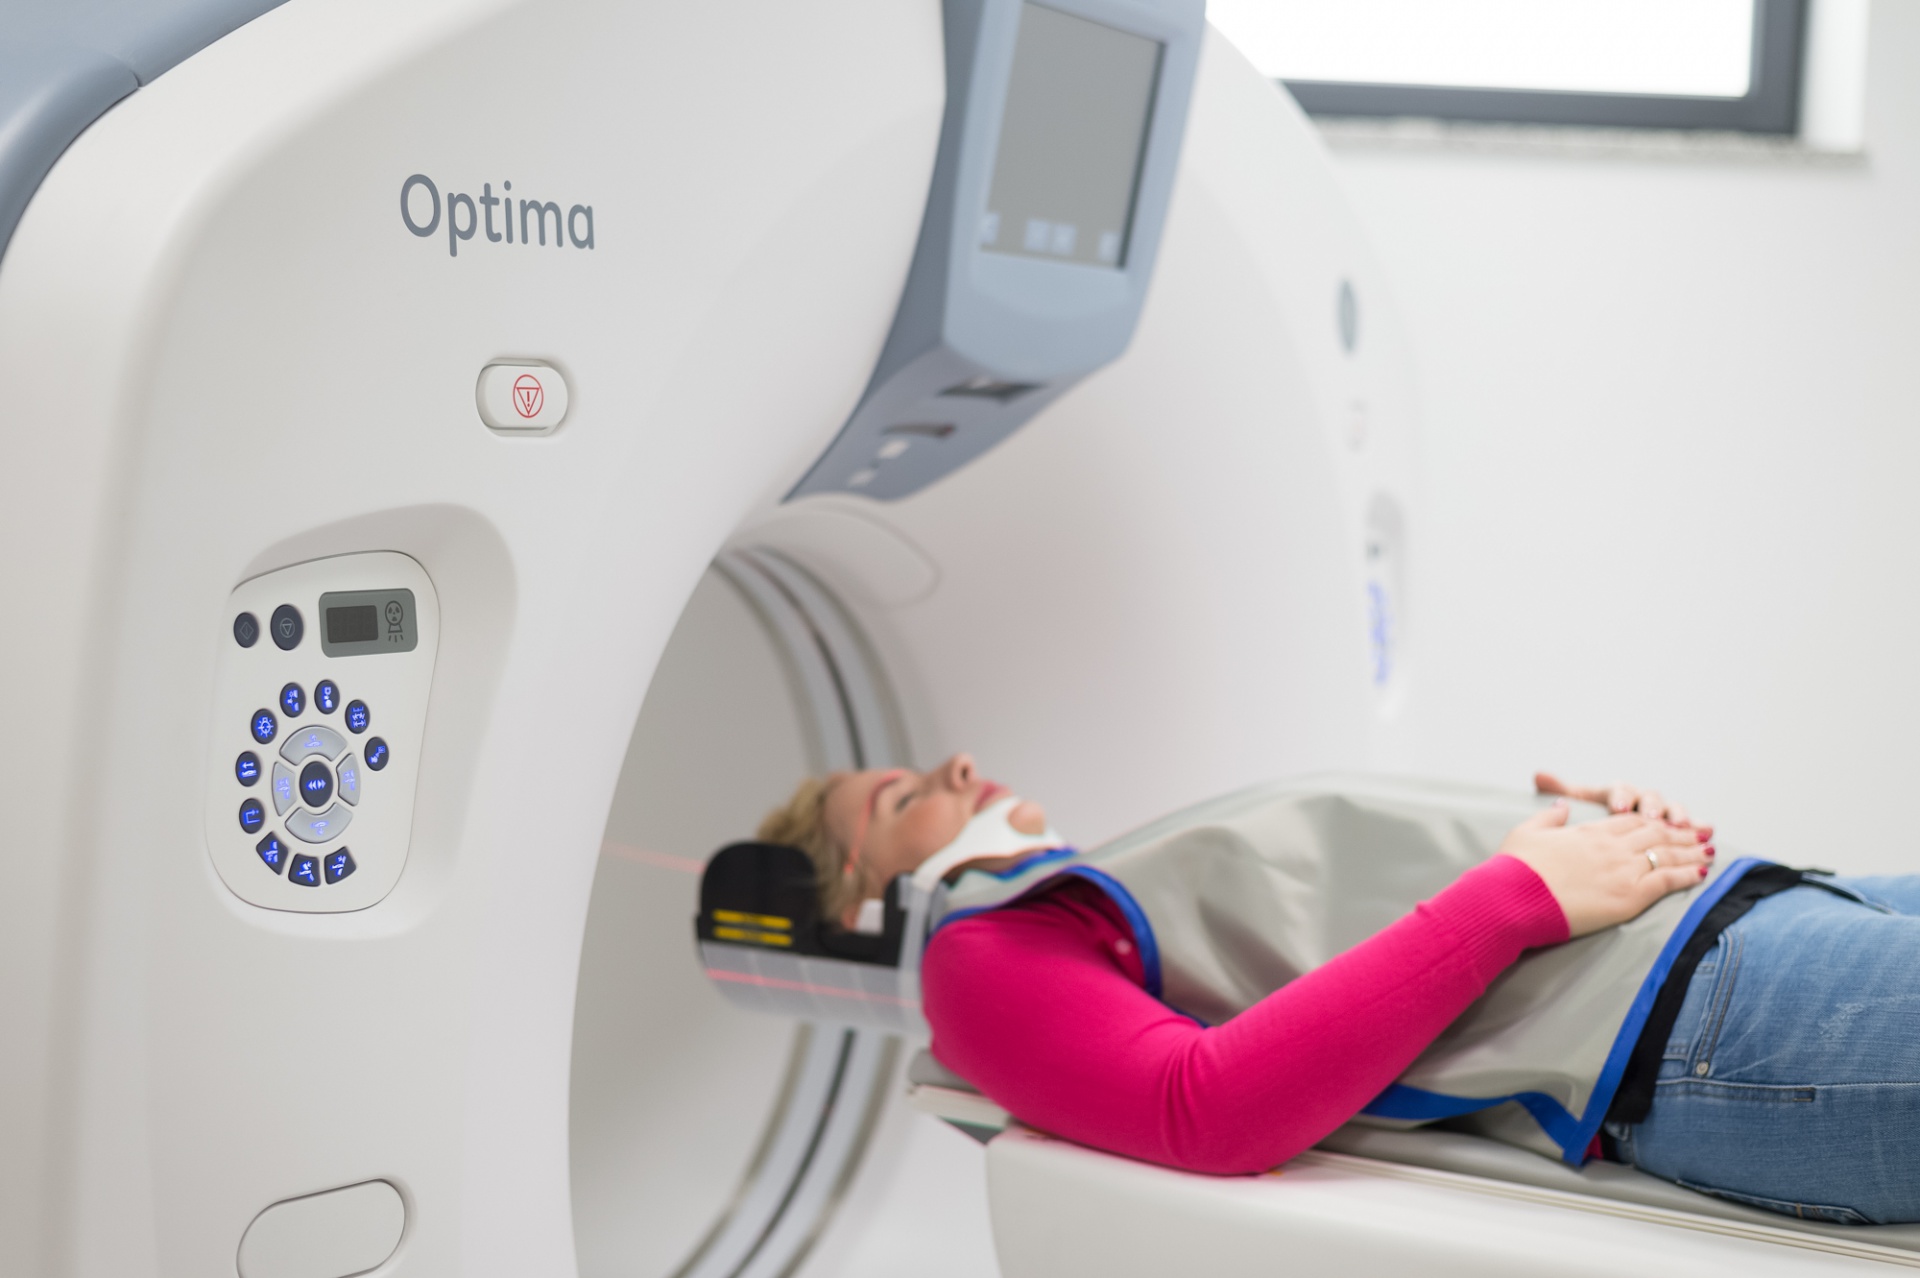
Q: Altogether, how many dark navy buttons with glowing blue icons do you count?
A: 11